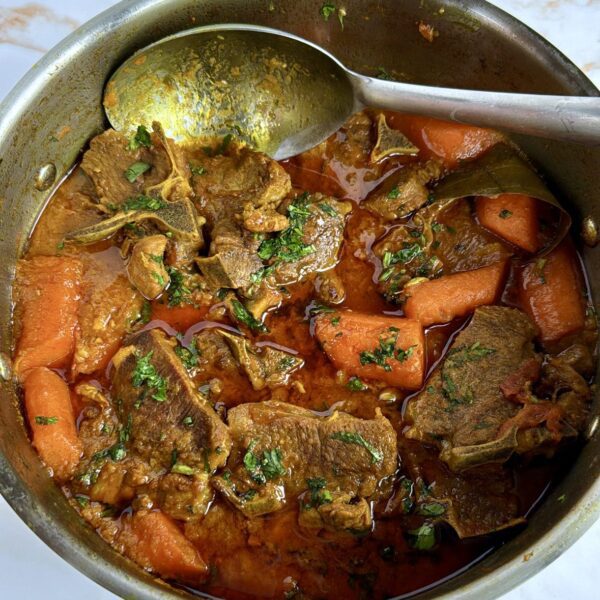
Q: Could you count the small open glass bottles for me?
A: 0